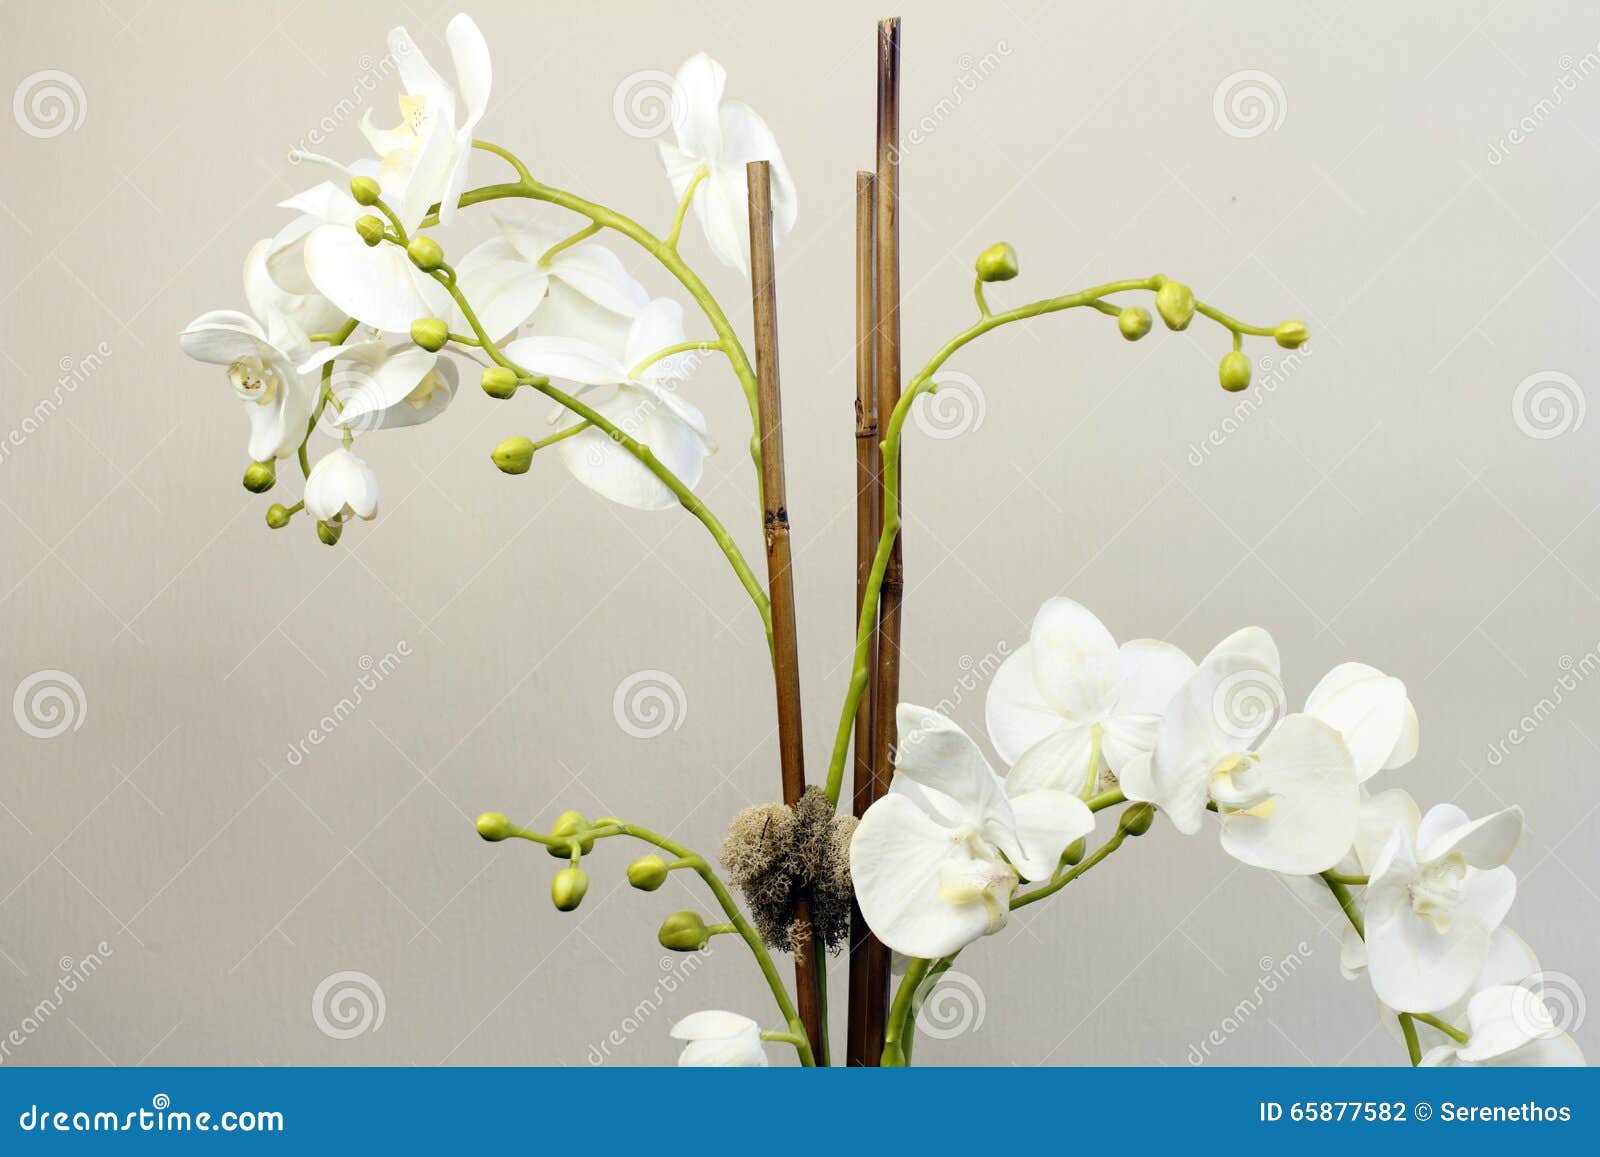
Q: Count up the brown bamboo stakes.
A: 3